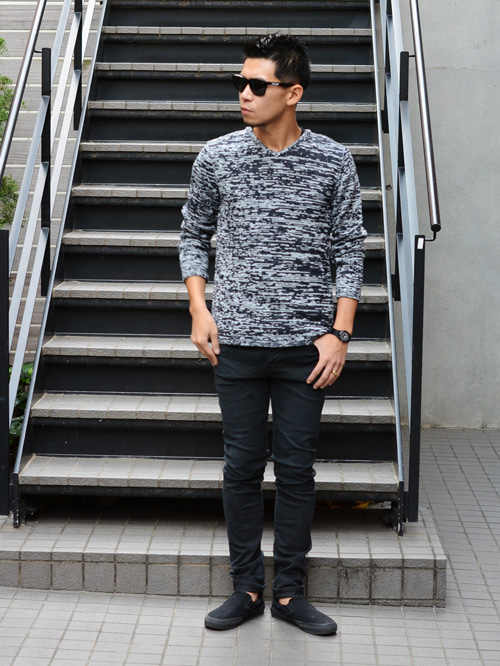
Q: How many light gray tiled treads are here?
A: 10